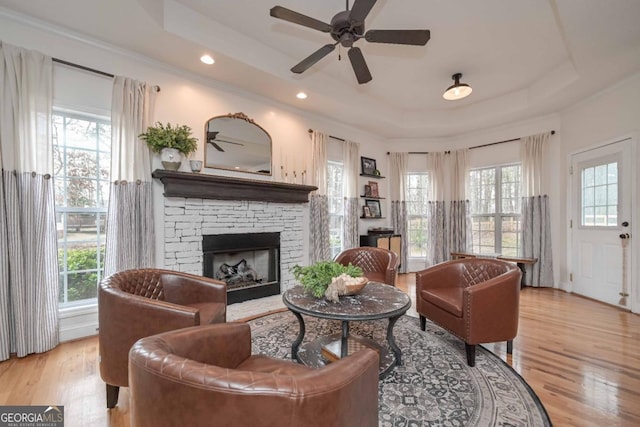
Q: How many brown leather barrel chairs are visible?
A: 4